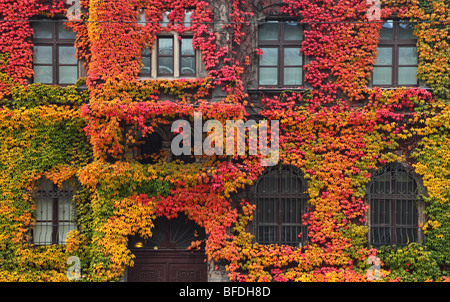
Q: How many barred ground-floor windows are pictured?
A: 3